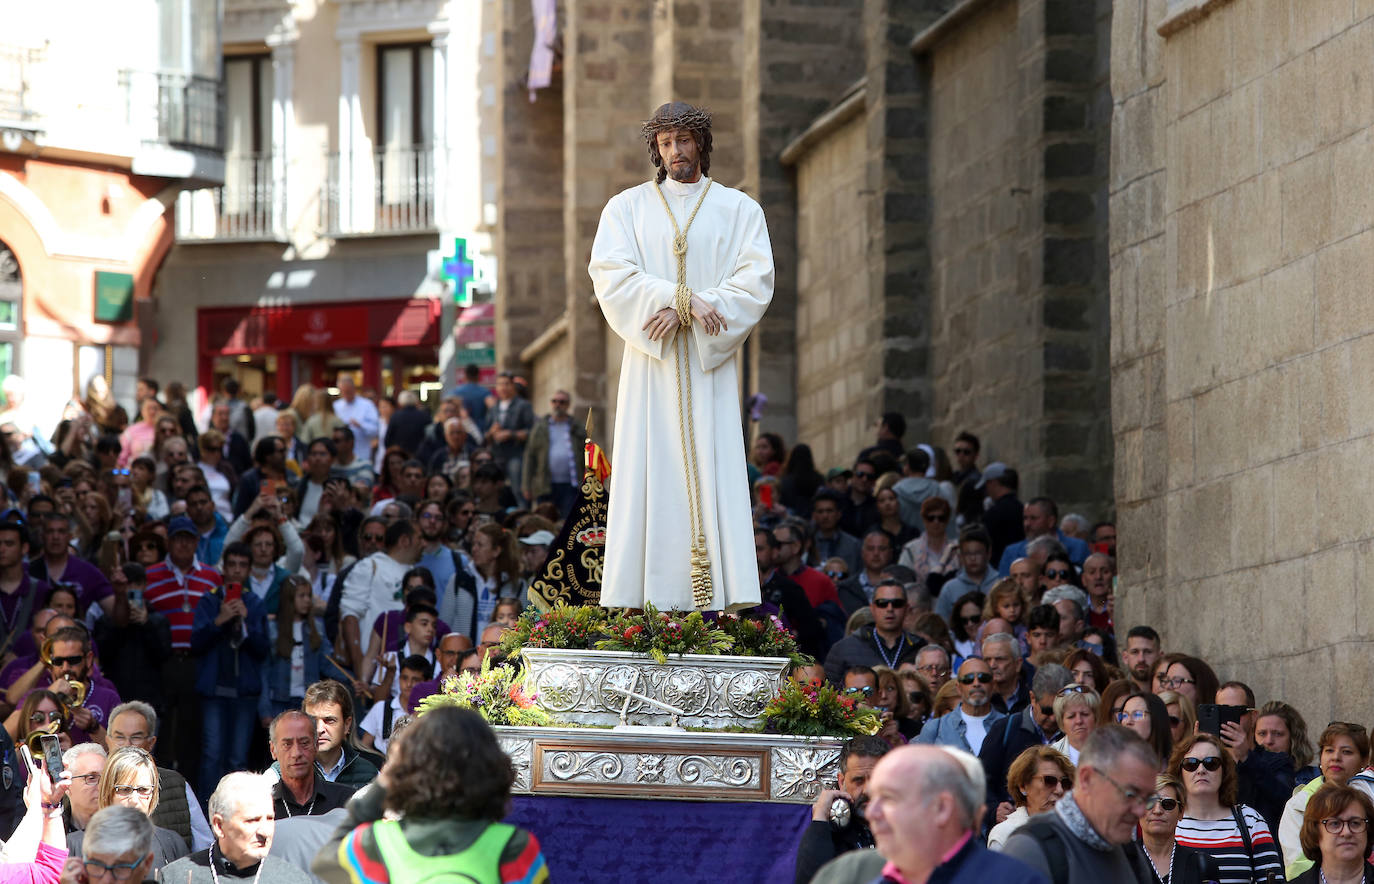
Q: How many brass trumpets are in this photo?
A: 3